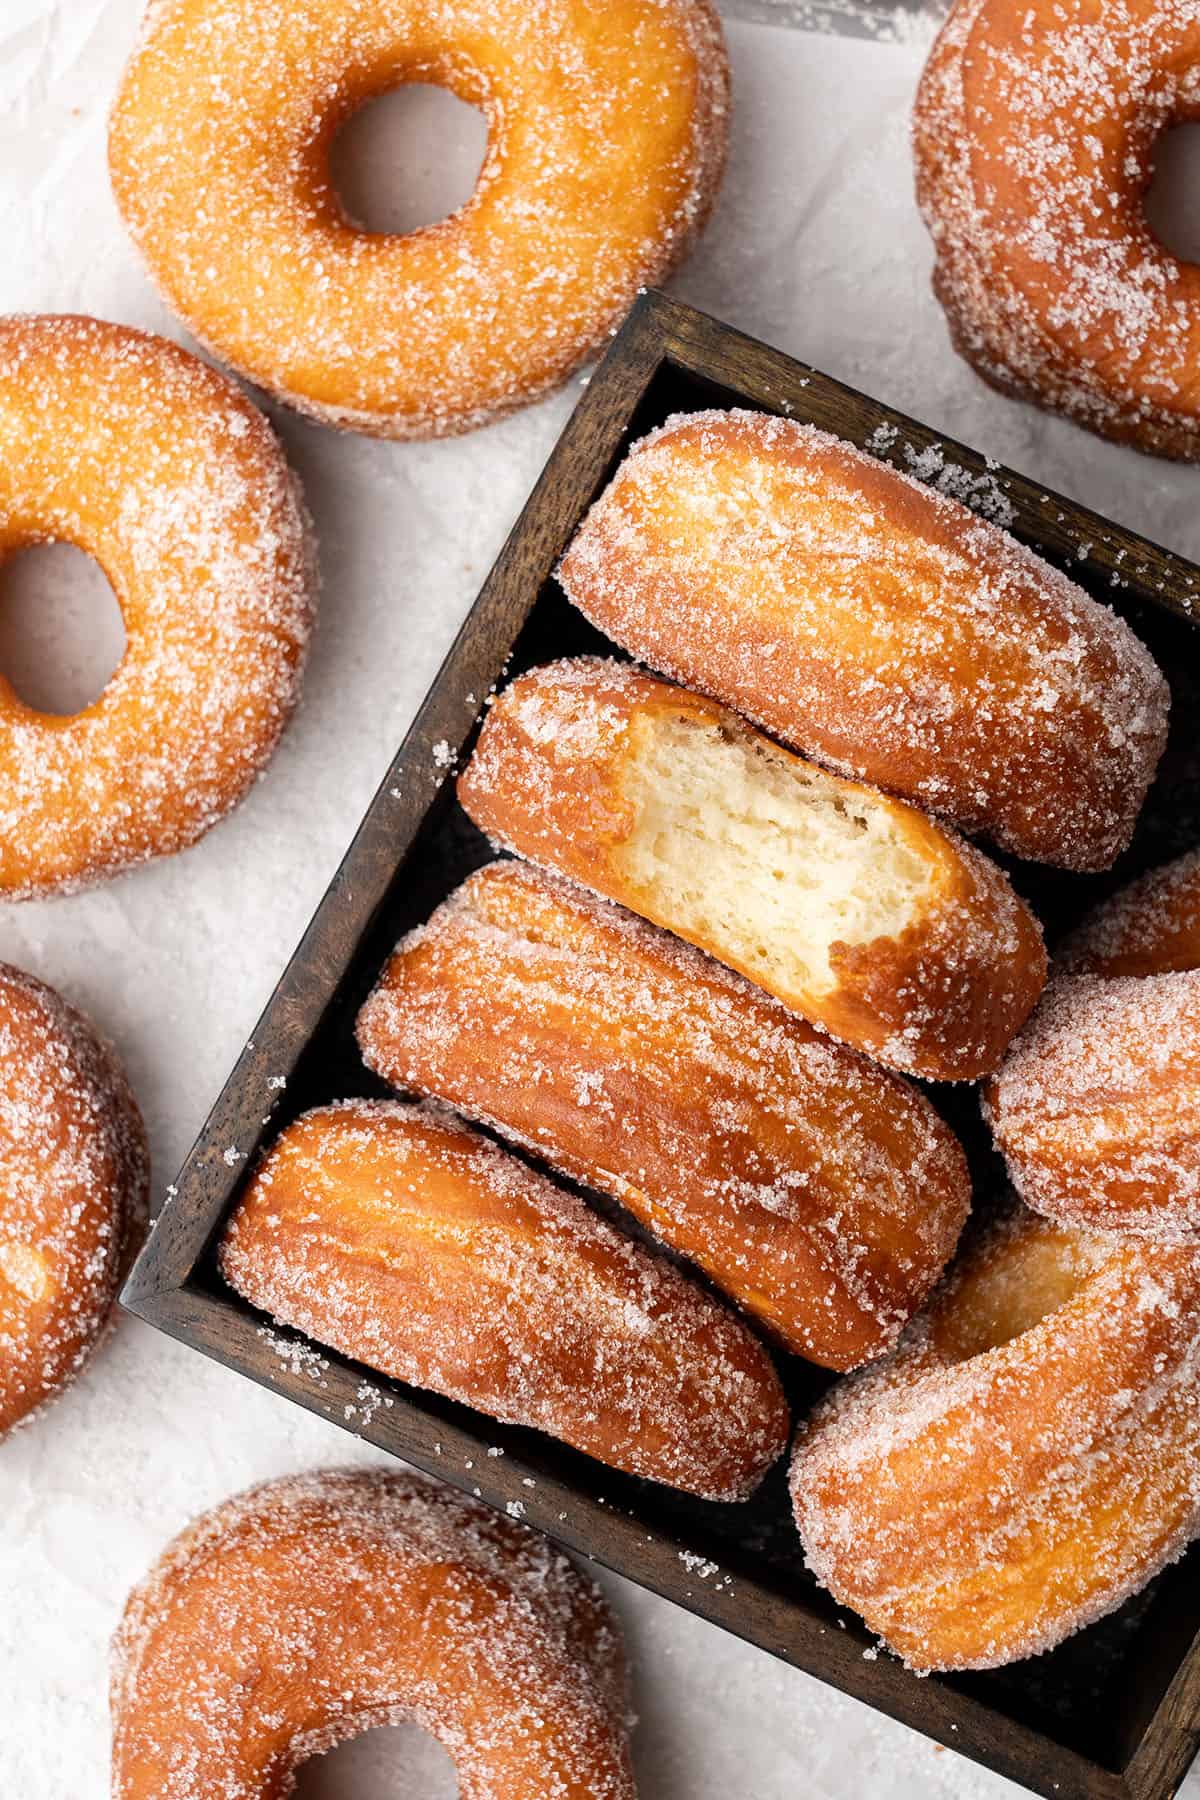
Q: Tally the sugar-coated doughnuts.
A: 12